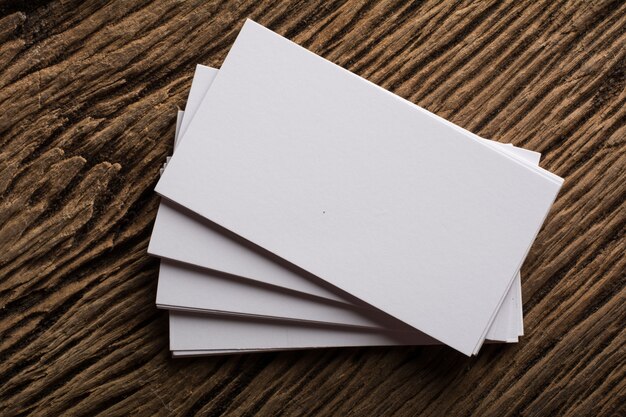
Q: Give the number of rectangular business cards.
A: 4